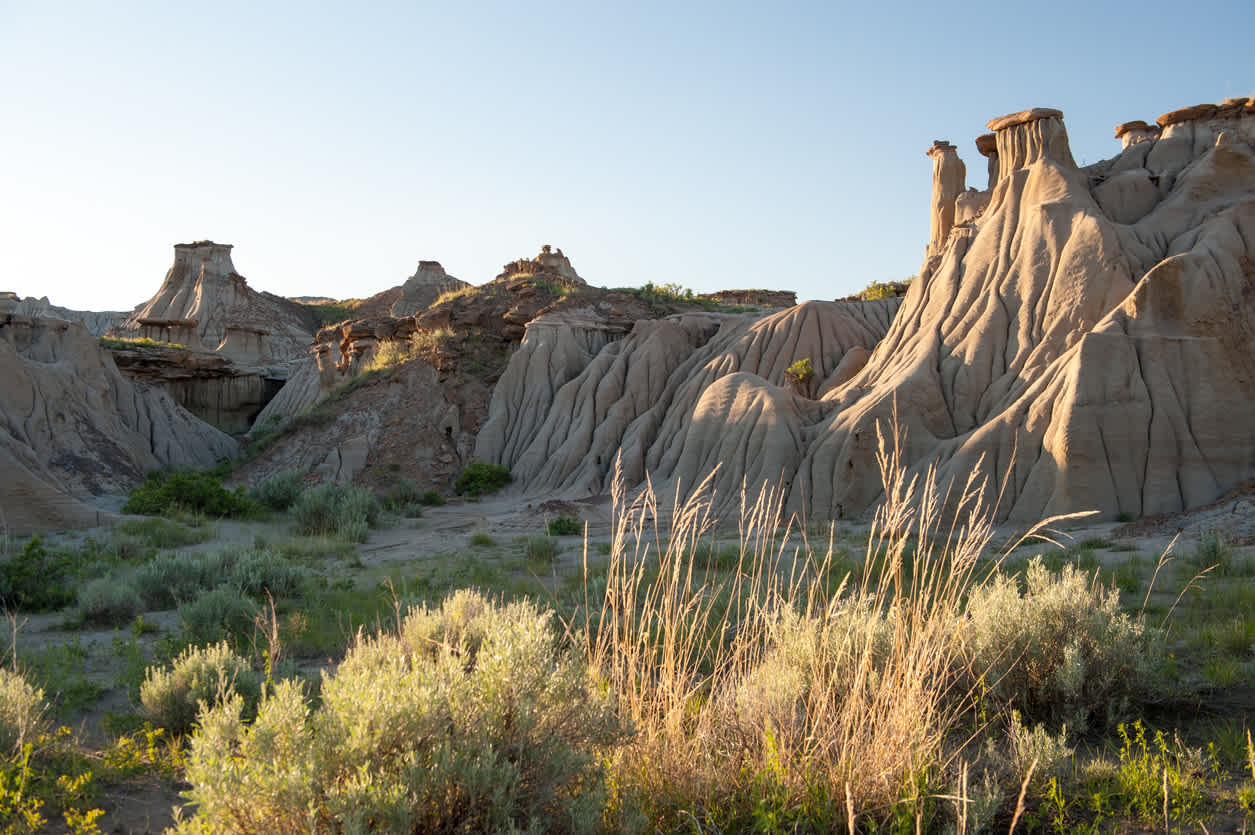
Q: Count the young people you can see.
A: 0